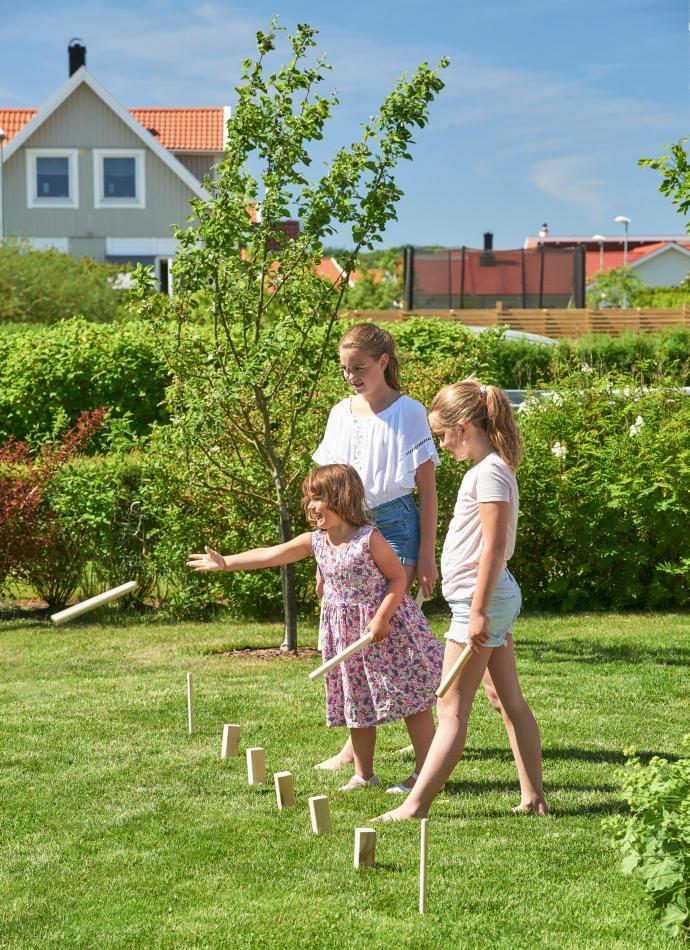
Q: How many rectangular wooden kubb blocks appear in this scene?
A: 5